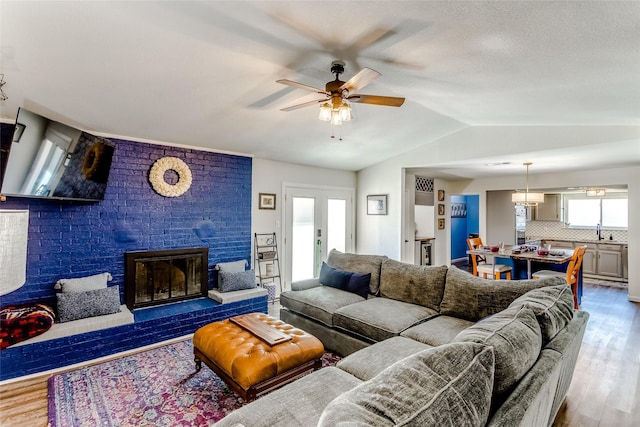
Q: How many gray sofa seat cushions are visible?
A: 5